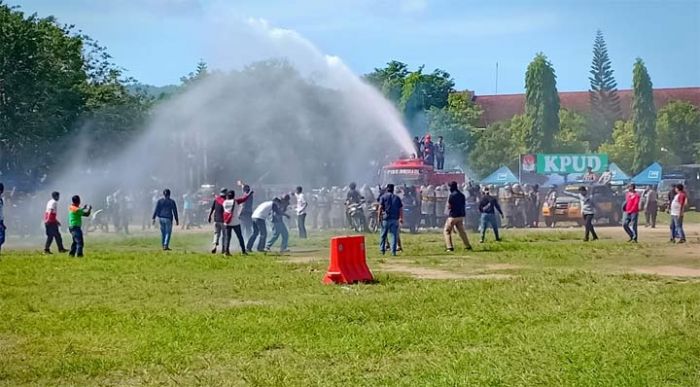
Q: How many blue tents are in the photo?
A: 3